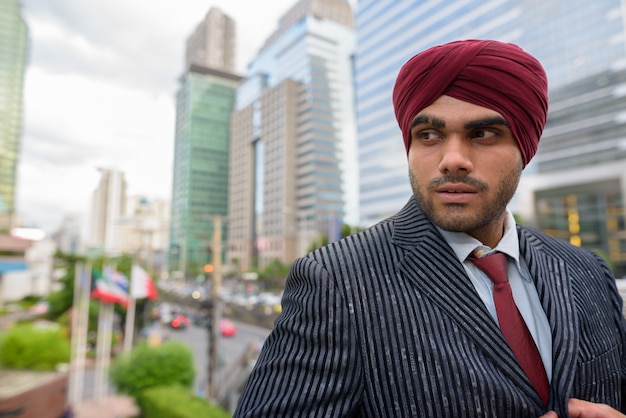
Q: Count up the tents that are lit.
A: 0